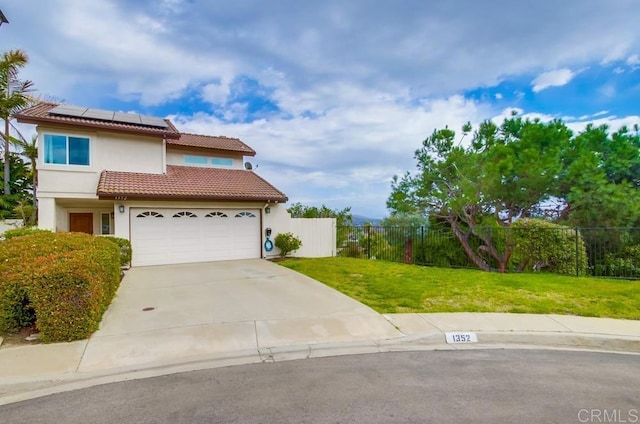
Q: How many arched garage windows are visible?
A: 4